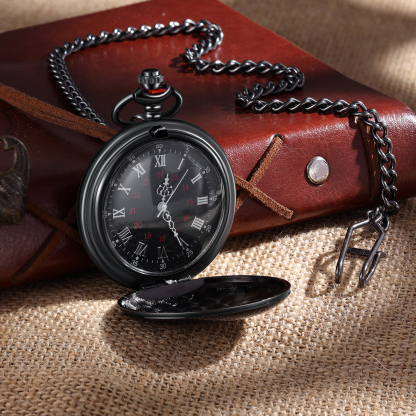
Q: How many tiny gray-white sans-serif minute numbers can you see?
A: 12